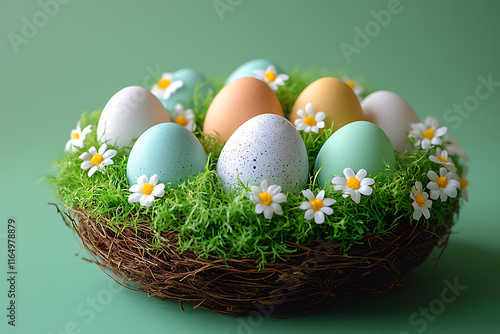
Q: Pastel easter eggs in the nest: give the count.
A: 9